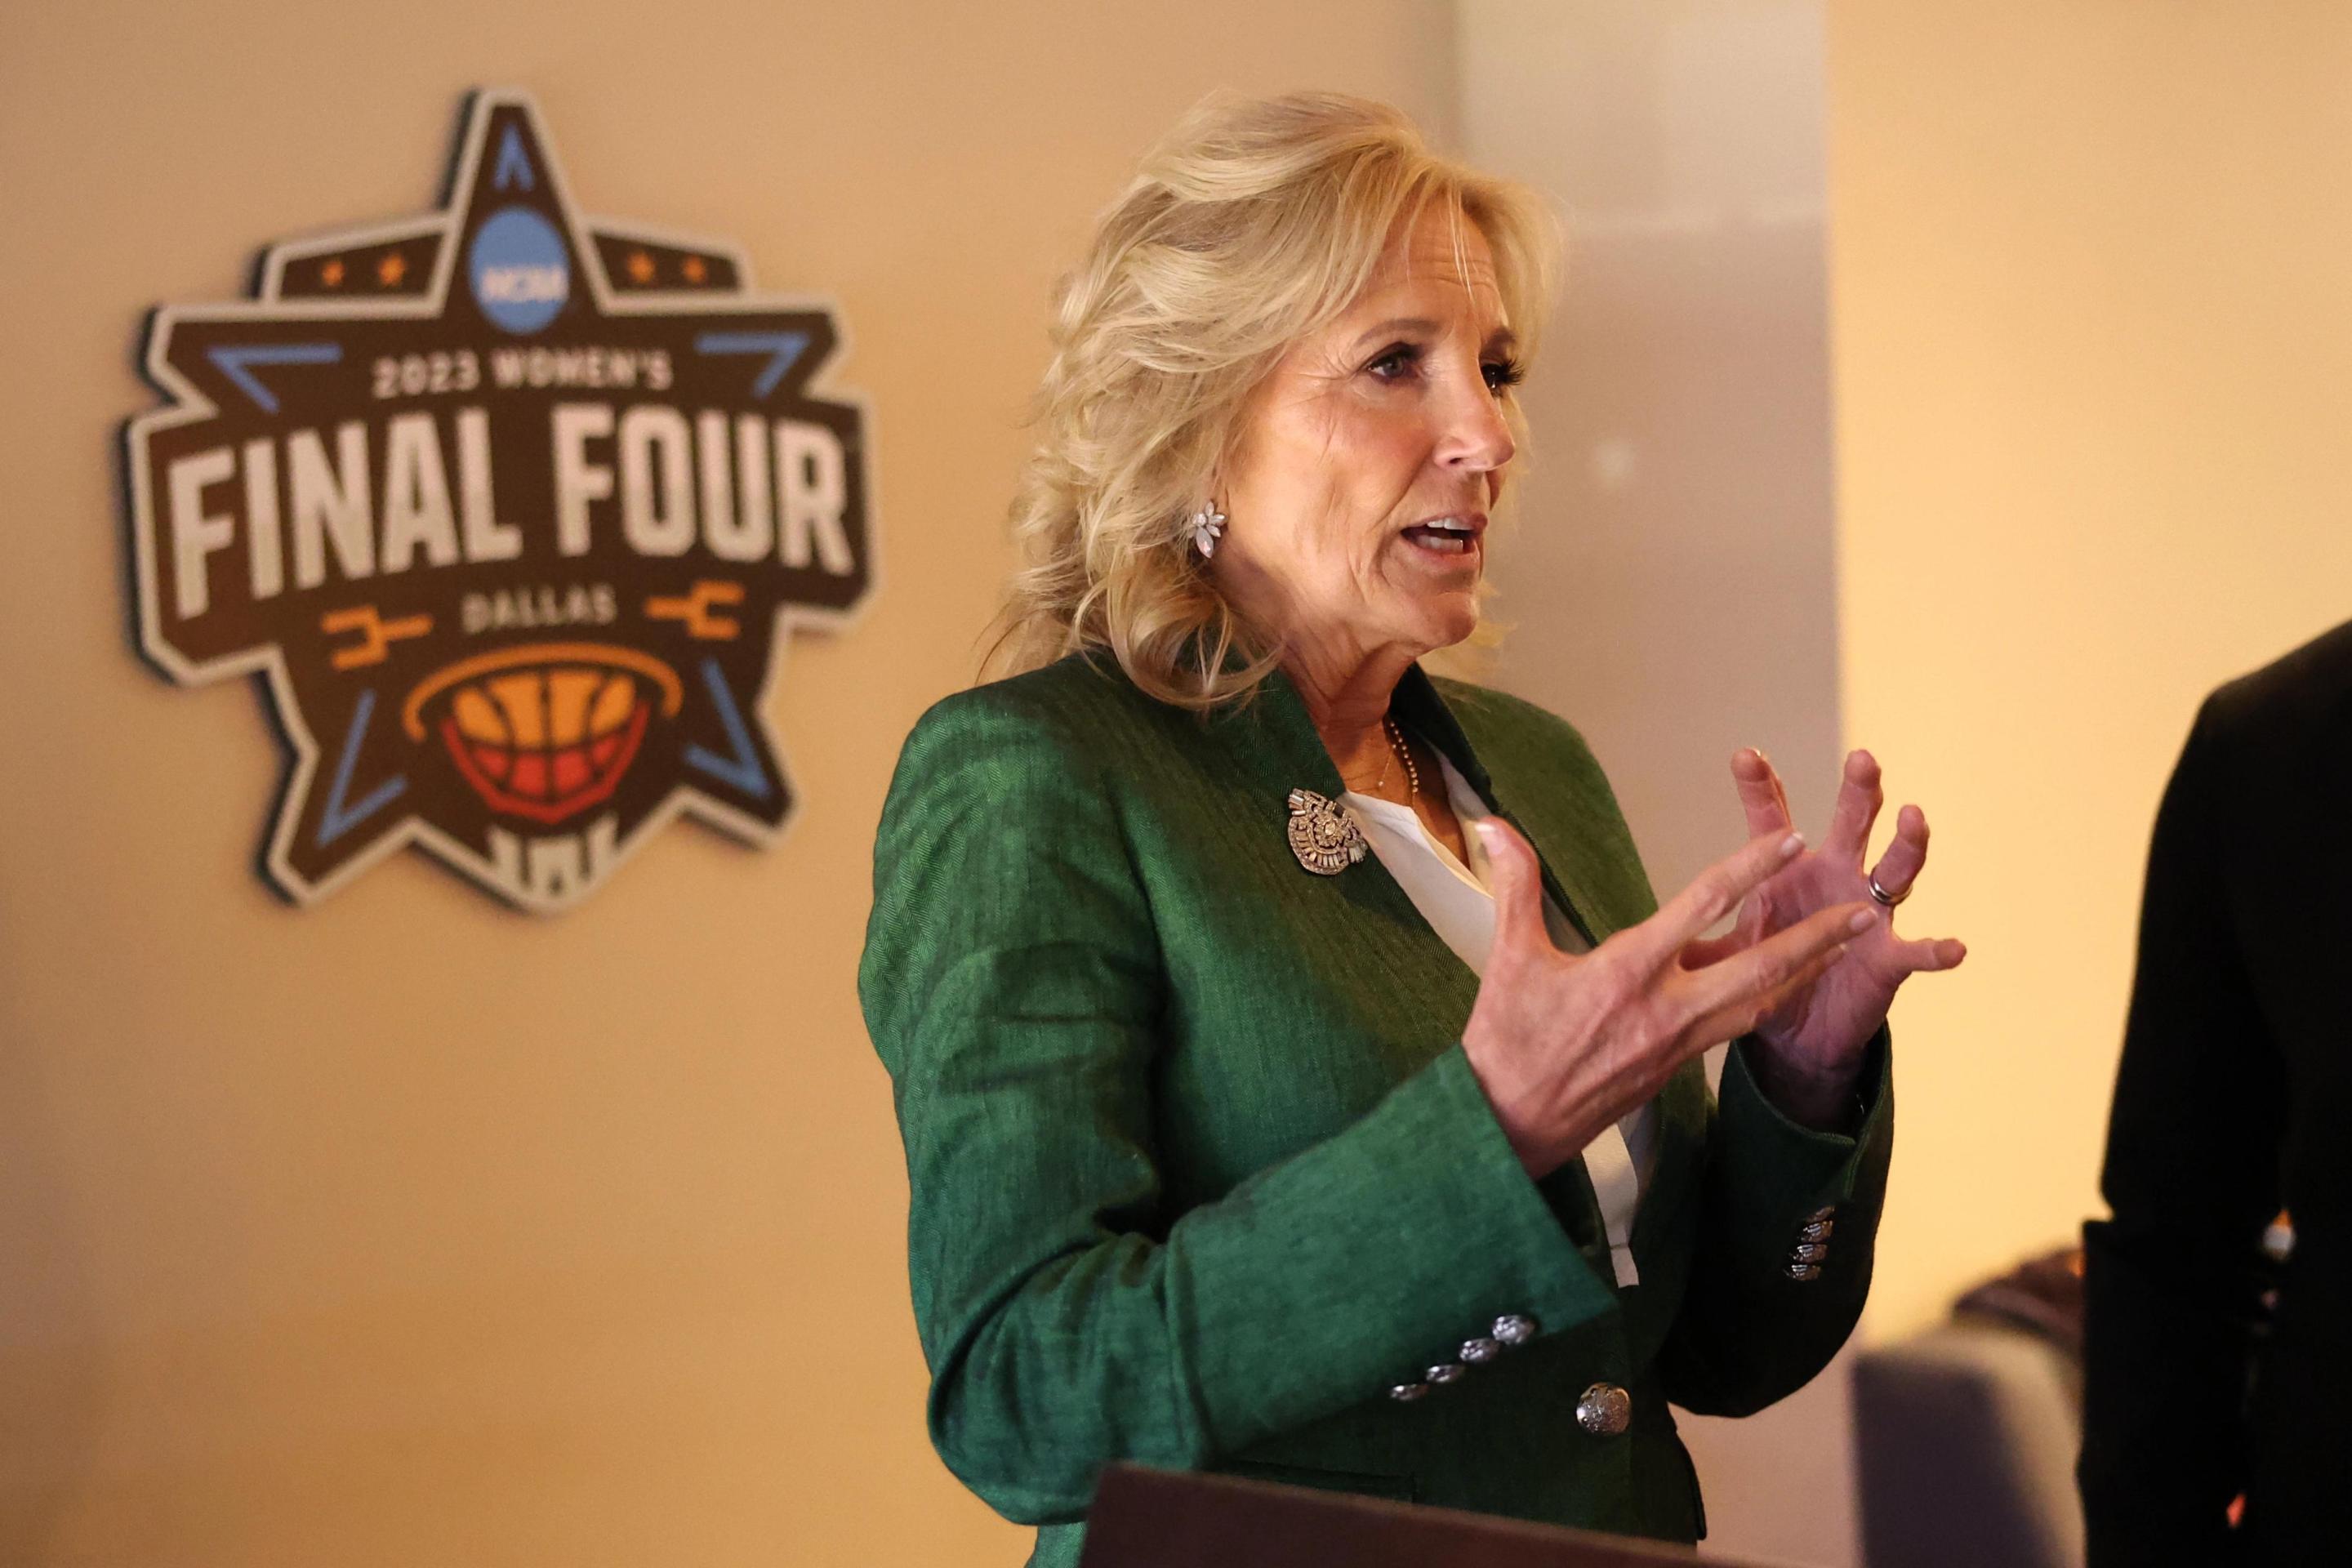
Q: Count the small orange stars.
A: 4